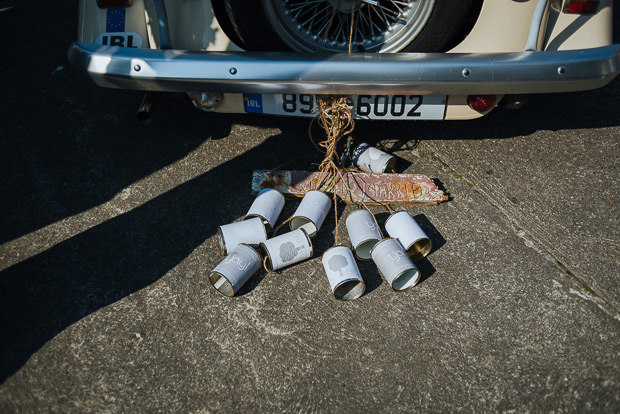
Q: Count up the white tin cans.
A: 10